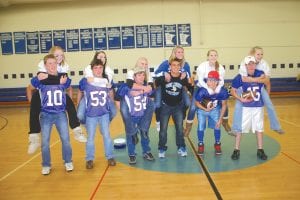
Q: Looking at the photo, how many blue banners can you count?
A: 14